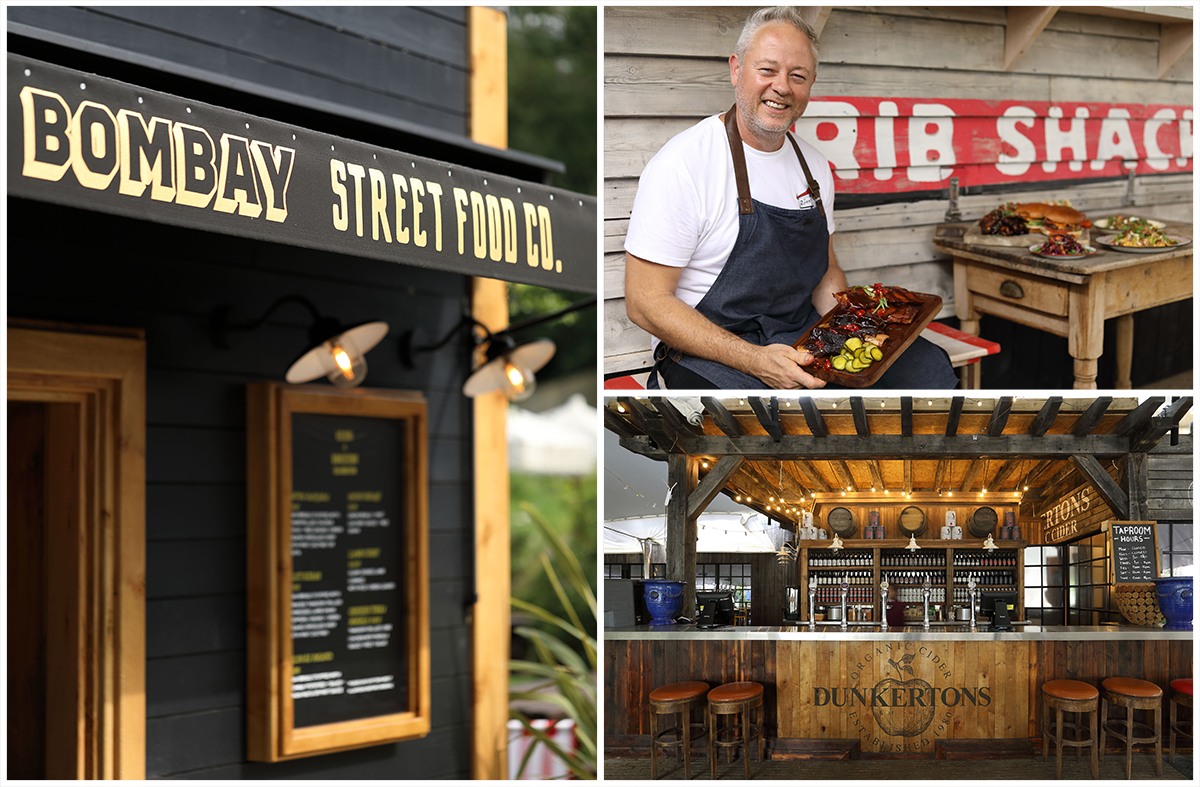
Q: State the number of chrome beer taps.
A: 5